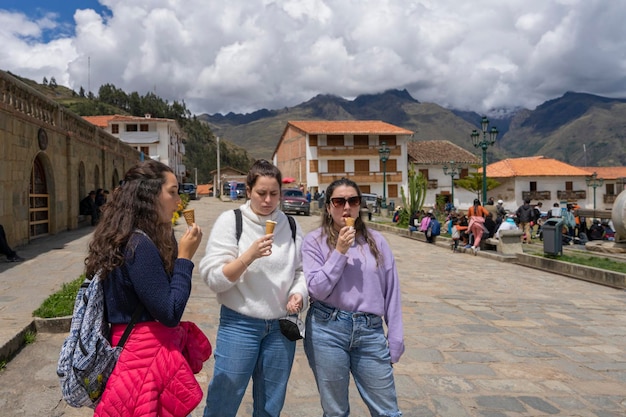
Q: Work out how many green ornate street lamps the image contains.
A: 4